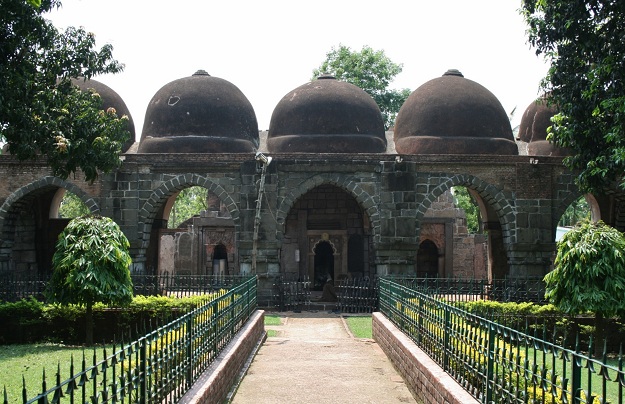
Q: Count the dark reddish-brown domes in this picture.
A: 5